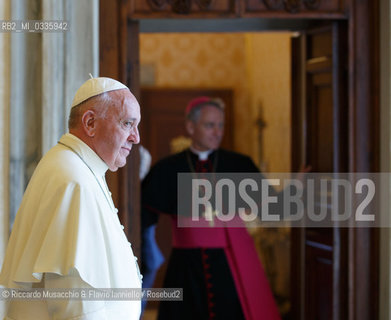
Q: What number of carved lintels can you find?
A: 1